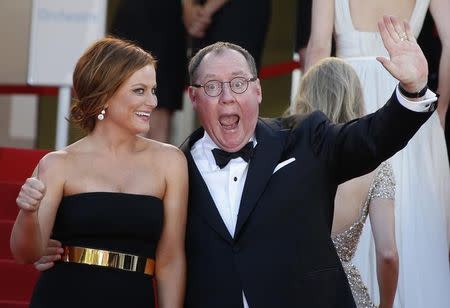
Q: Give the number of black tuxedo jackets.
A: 1